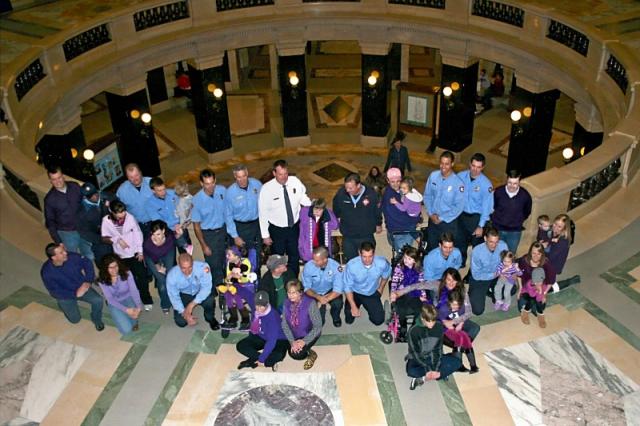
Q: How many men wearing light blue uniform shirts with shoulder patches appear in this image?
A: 11